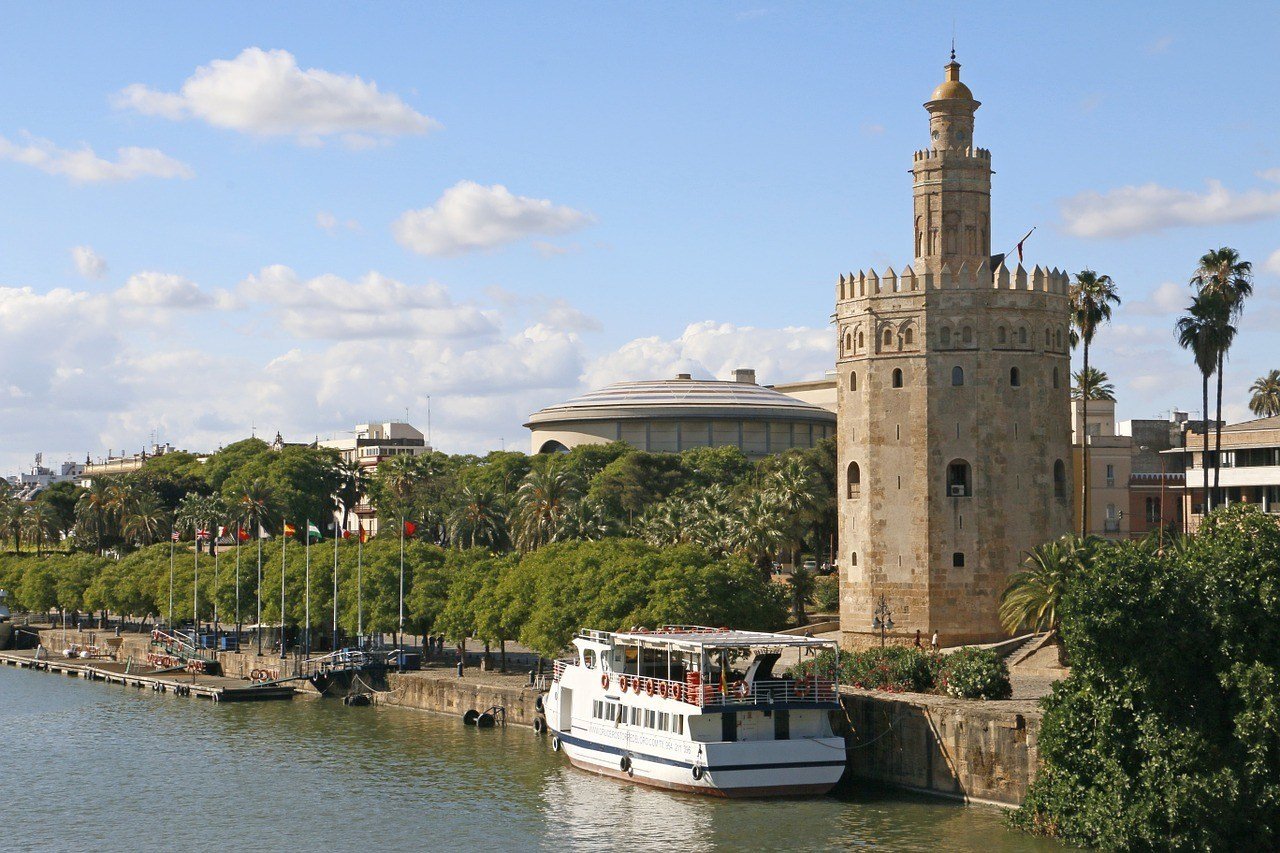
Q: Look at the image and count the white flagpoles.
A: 10